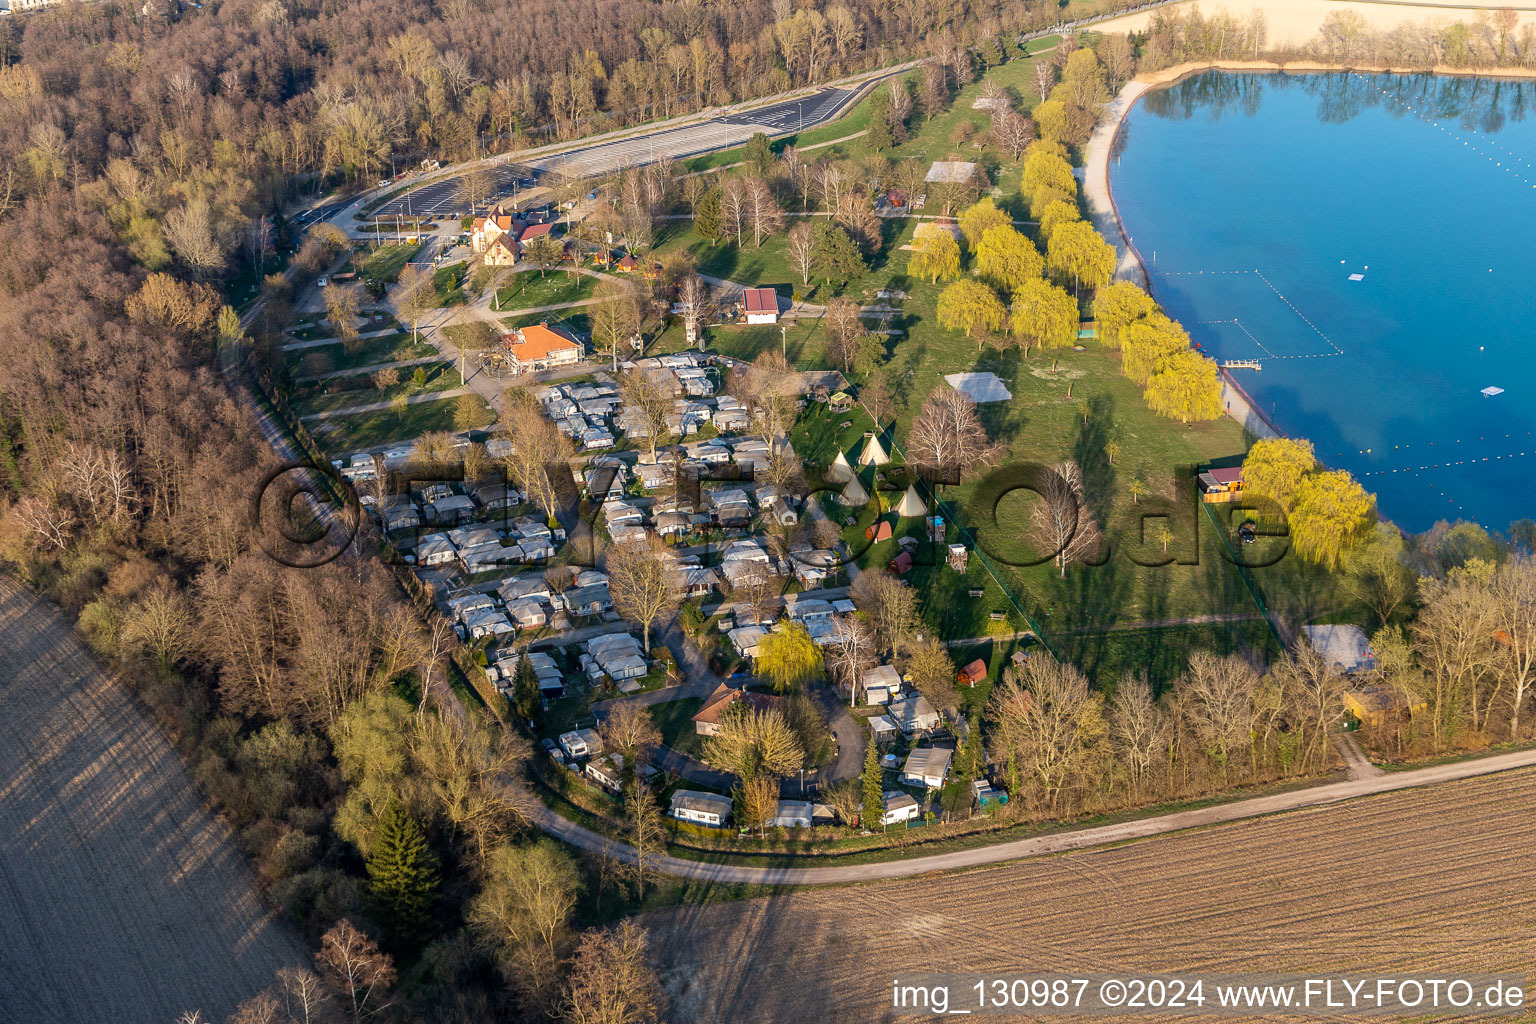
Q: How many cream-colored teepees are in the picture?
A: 4